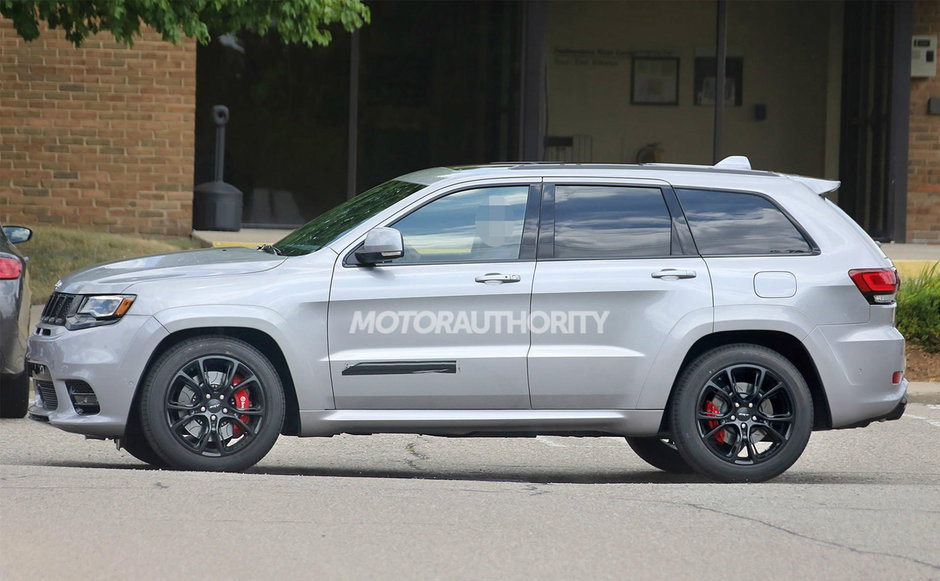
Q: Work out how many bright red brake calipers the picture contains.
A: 2